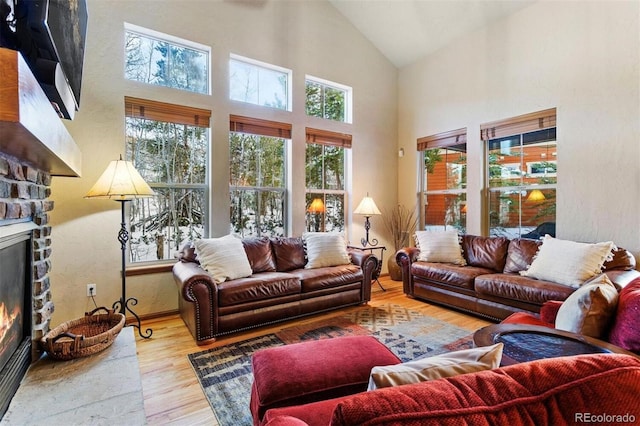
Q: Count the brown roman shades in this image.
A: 5